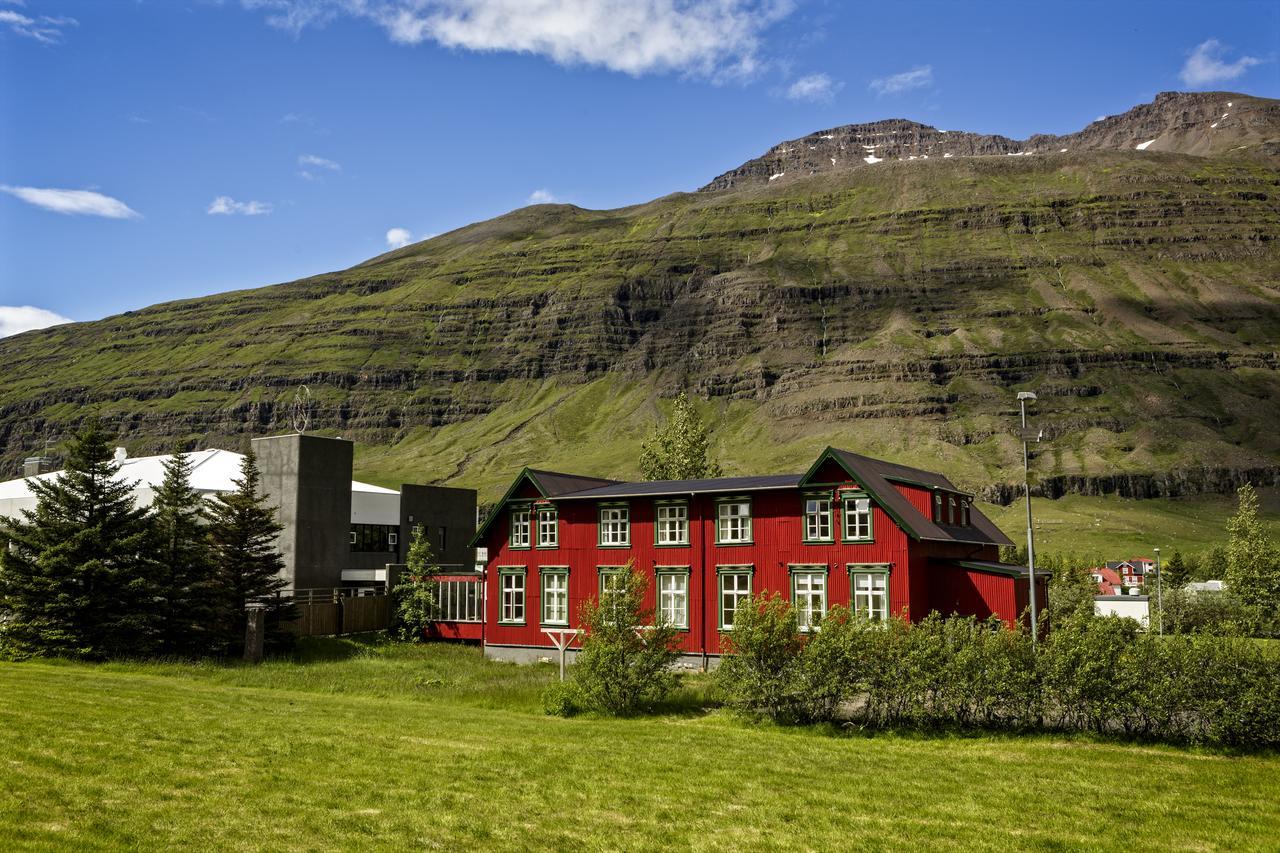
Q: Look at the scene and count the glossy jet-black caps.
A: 0